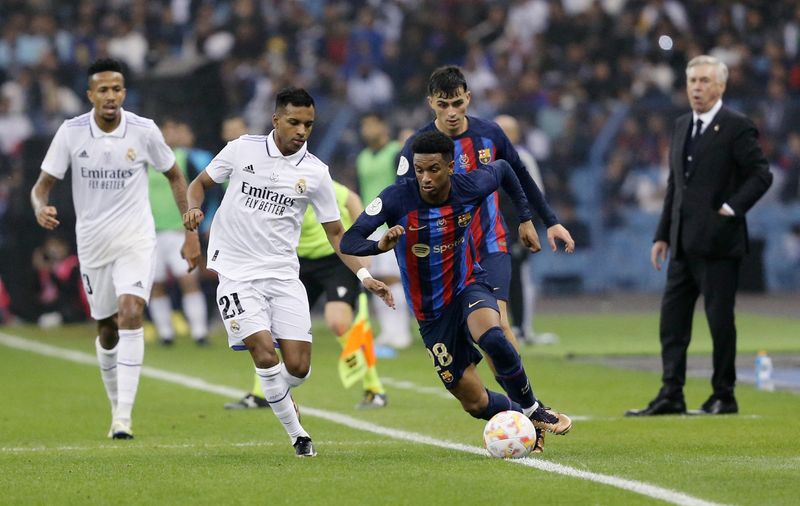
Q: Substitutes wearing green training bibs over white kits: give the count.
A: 2